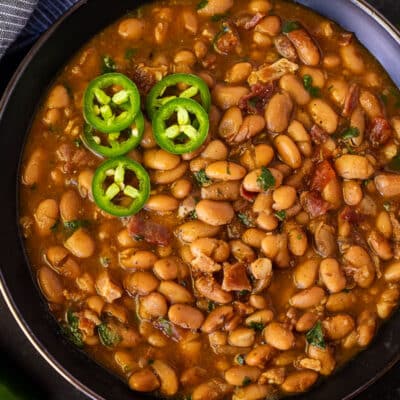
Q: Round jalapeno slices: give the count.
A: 5